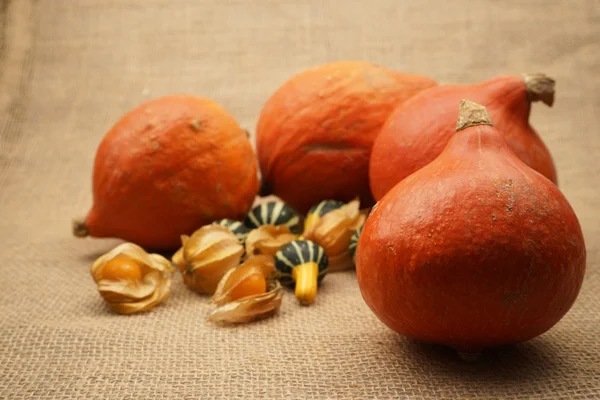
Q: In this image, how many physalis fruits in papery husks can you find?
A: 5